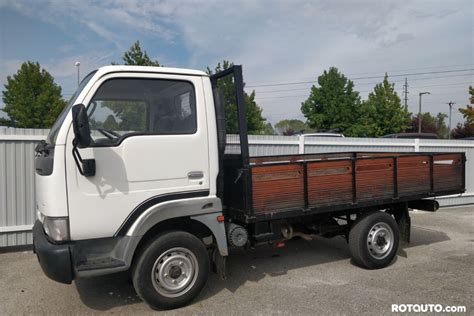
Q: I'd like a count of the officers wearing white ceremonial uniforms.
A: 0